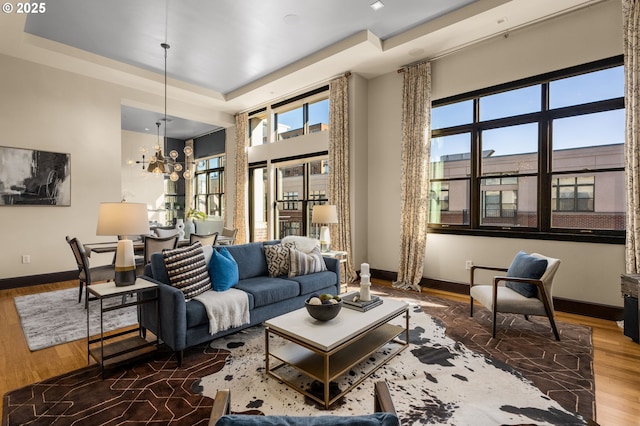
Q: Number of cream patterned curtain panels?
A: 4